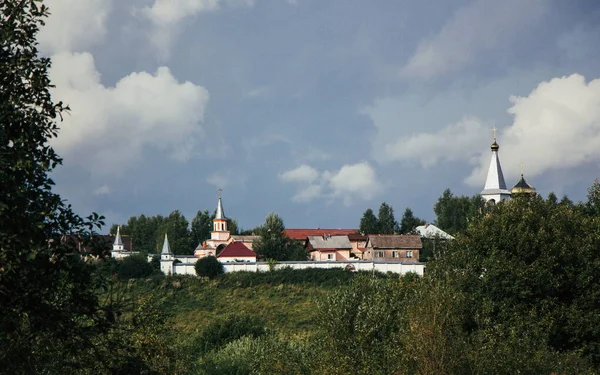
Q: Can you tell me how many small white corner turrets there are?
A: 2